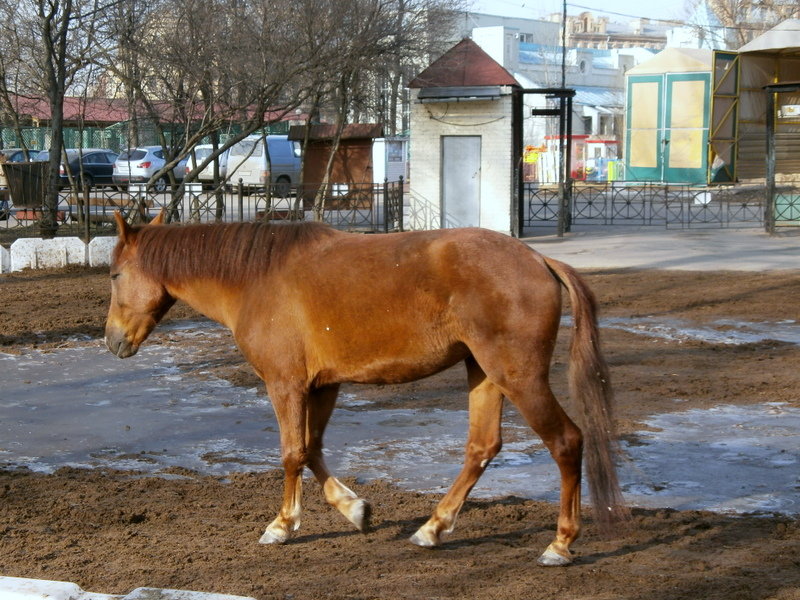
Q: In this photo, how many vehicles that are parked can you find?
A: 5